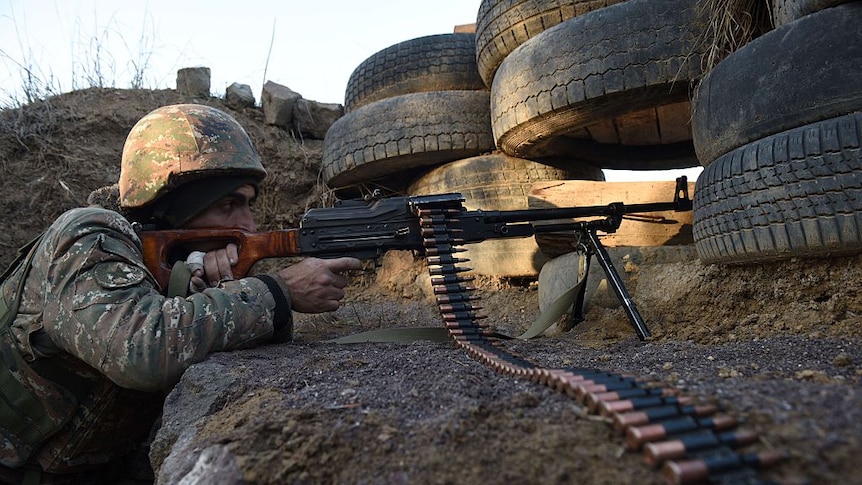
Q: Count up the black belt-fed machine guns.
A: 1